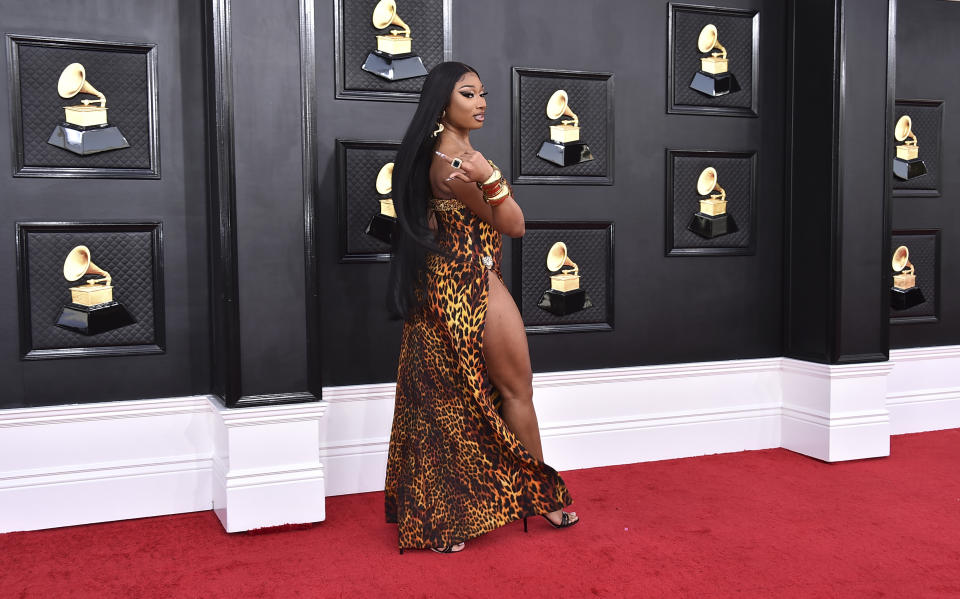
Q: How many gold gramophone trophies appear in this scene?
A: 10